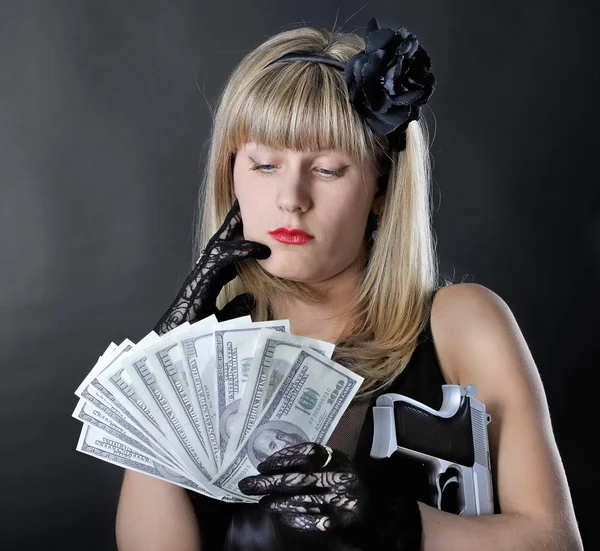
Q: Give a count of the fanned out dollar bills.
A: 11